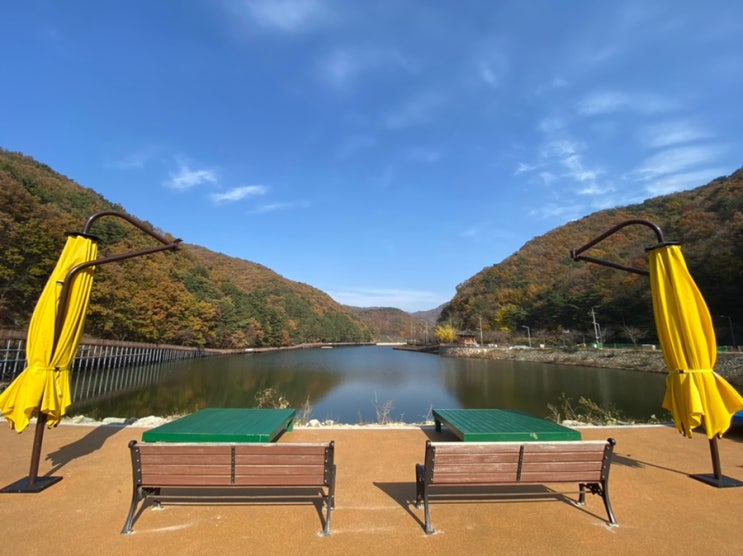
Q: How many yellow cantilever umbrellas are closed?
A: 2